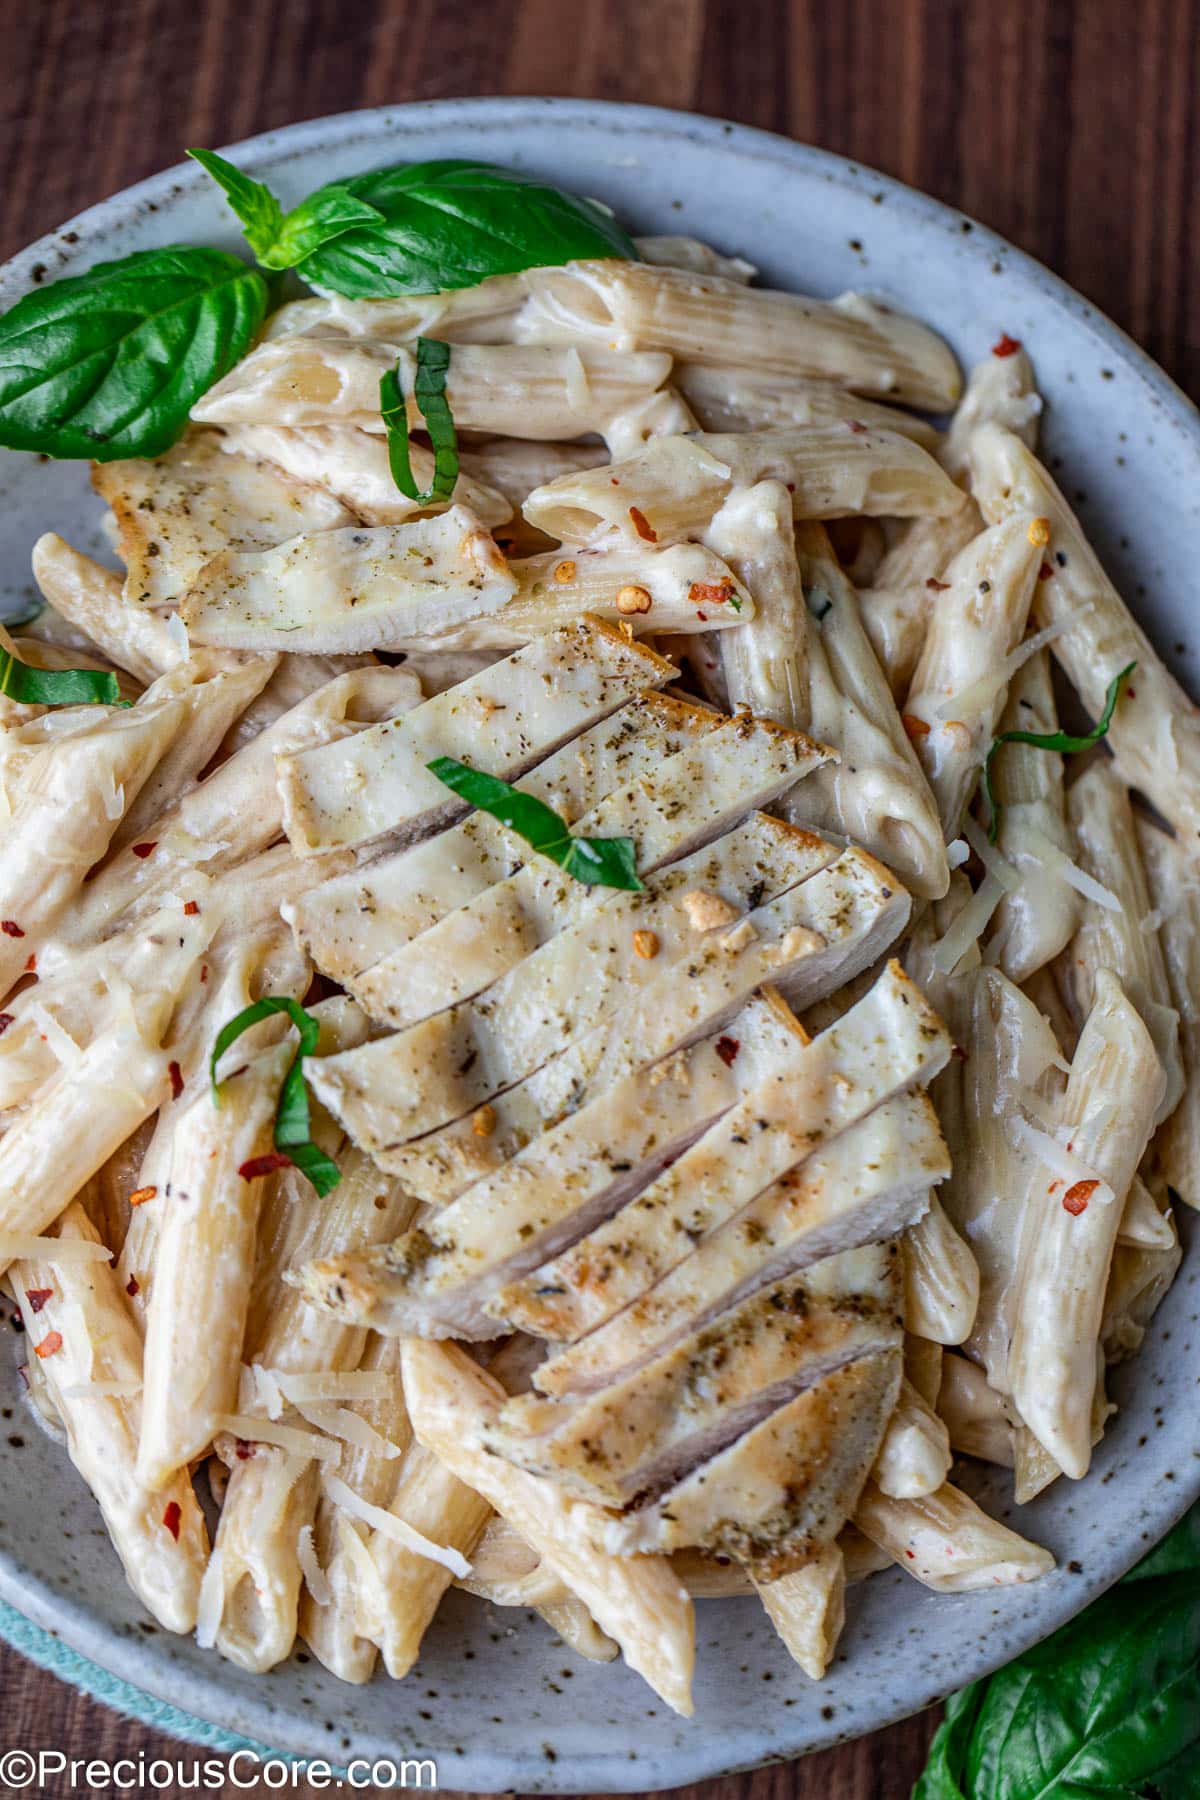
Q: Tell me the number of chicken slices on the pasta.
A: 12